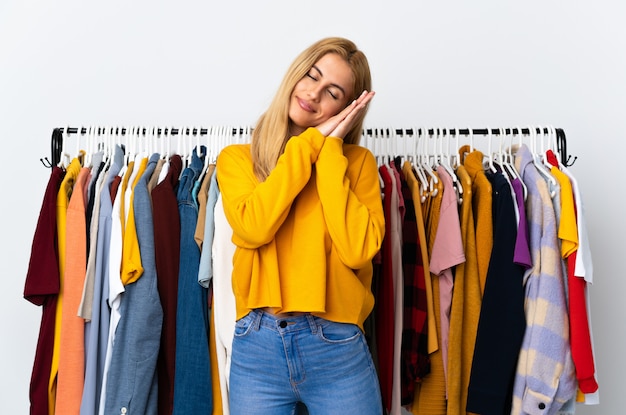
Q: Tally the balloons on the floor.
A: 0